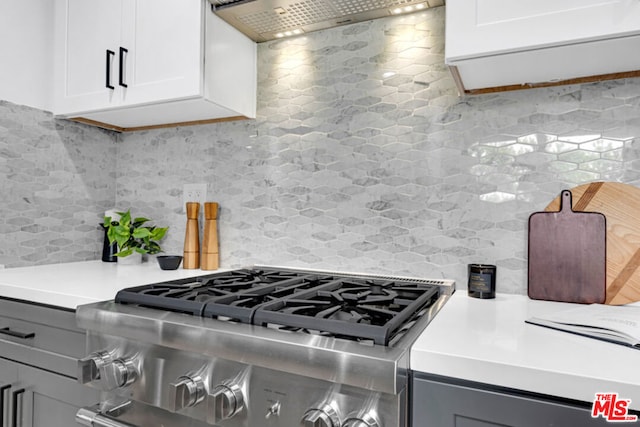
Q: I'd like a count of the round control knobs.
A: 6